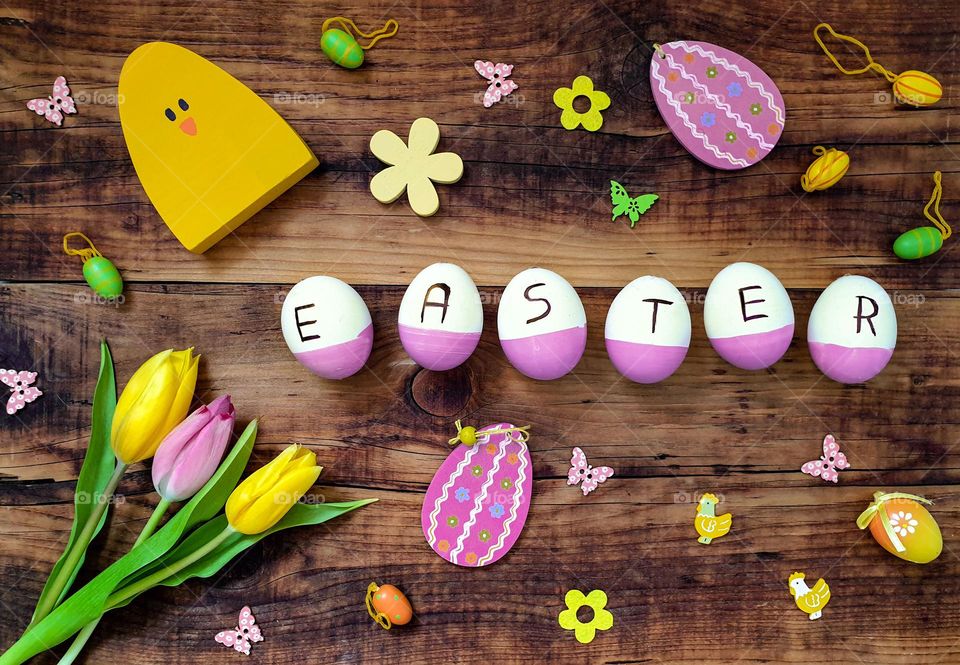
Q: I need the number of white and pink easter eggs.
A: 6